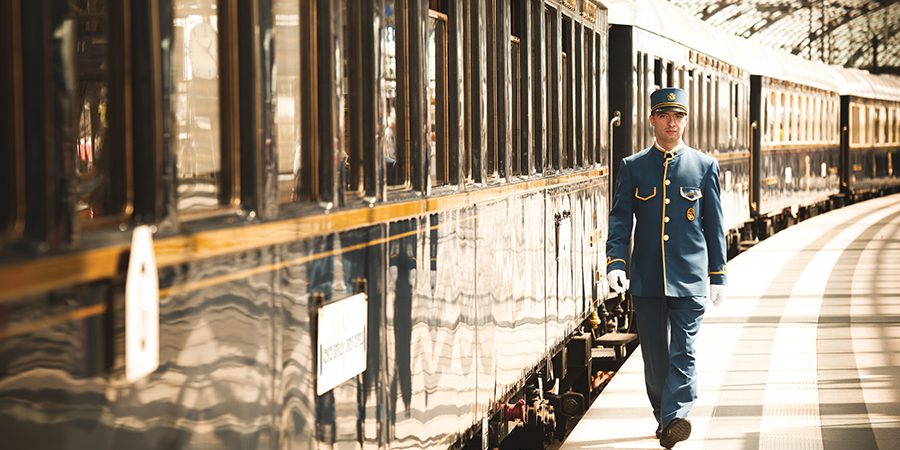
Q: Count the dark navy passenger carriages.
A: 4